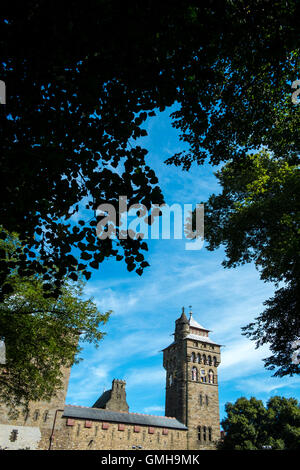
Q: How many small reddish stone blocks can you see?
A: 7